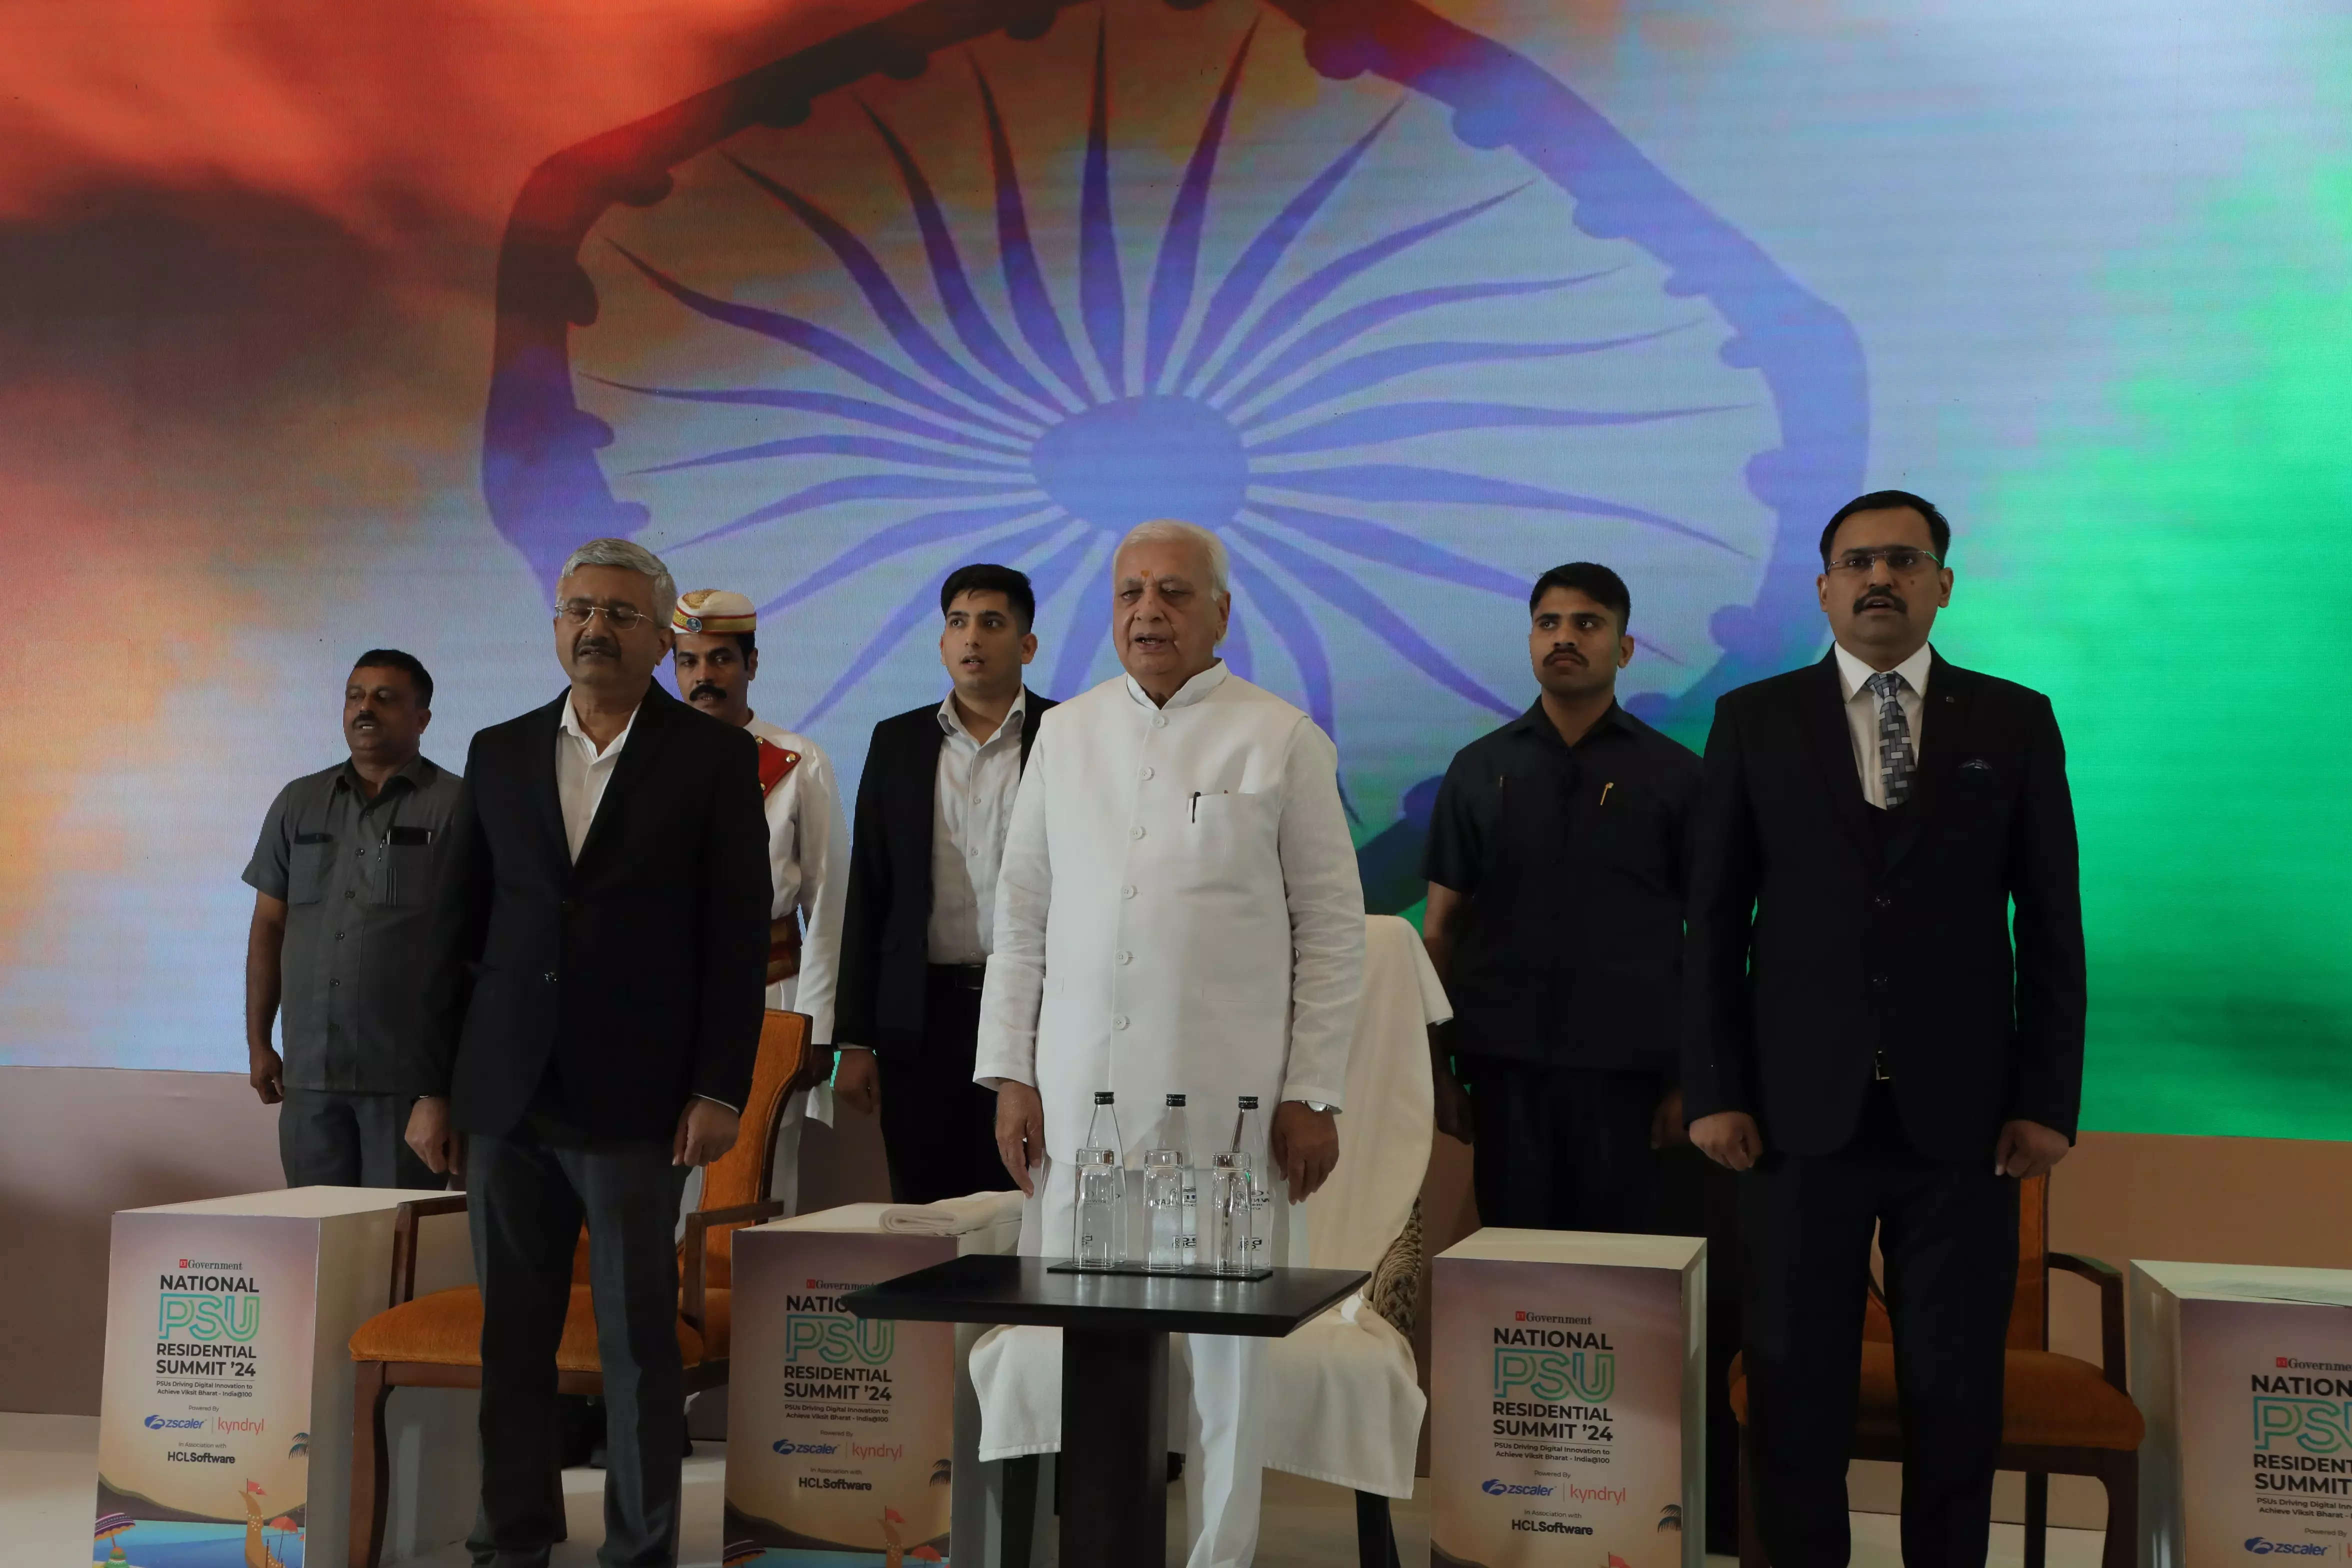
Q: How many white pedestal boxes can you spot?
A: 4